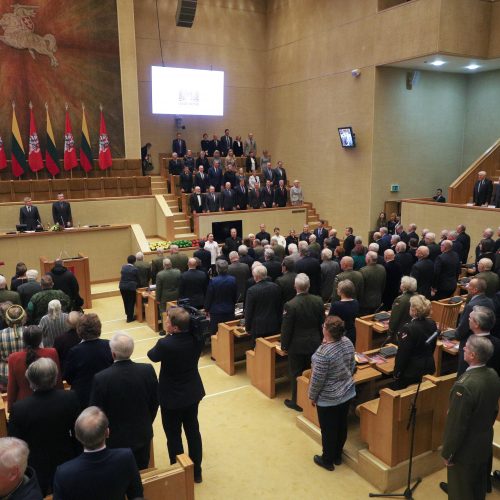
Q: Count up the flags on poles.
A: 7